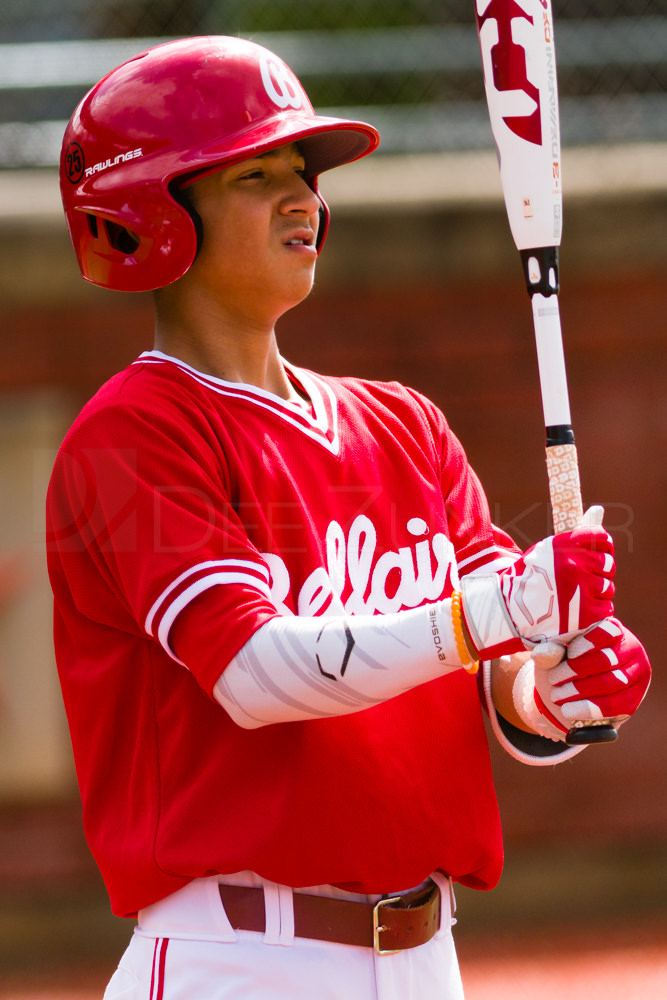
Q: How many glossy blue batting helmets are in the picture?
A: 0